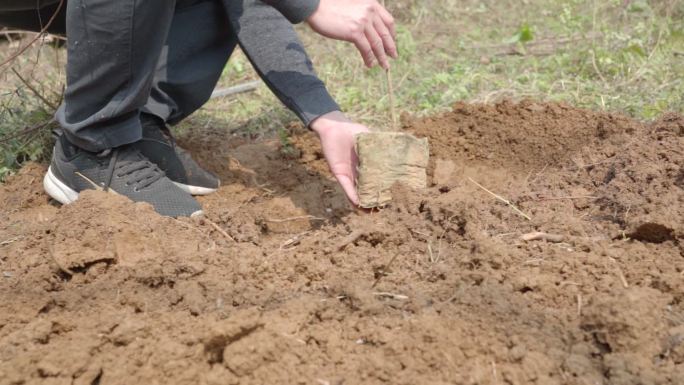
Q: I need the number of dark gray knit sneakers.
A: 2